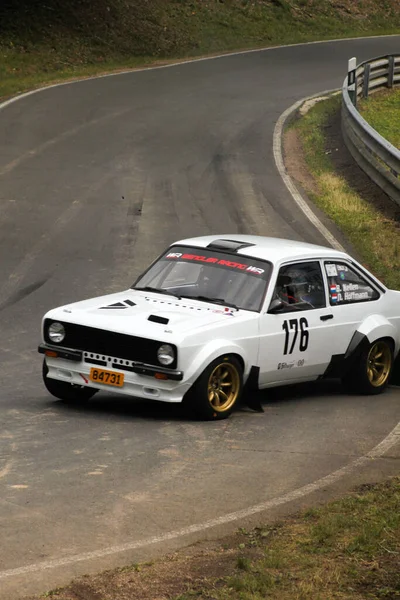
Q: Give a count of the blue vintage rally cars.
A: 0